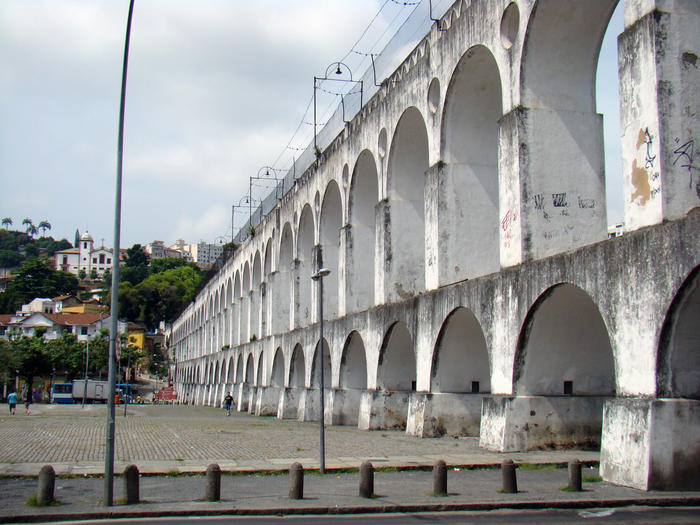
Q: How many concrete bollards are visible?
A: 8